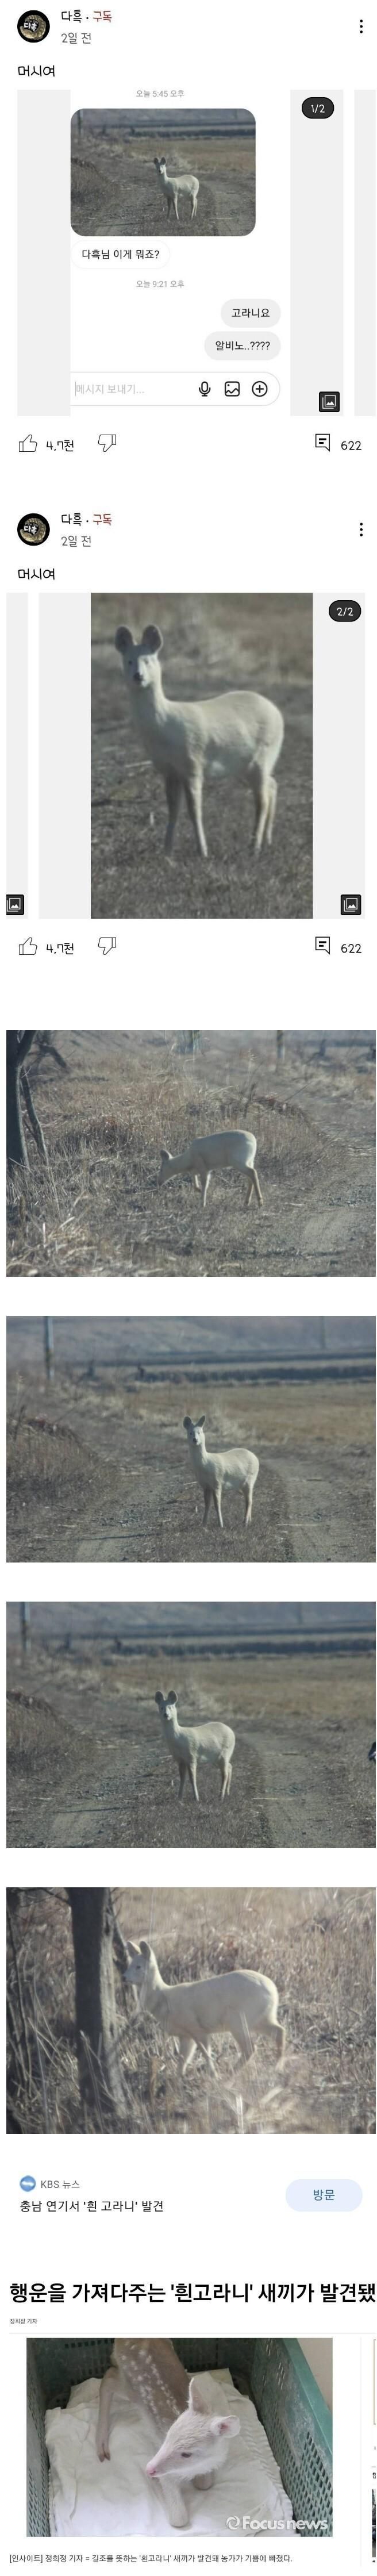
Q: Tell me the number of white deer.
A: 7